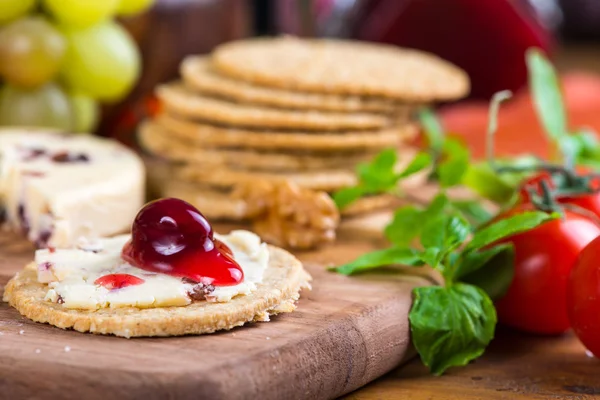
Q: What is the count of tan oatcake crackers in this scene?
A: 8